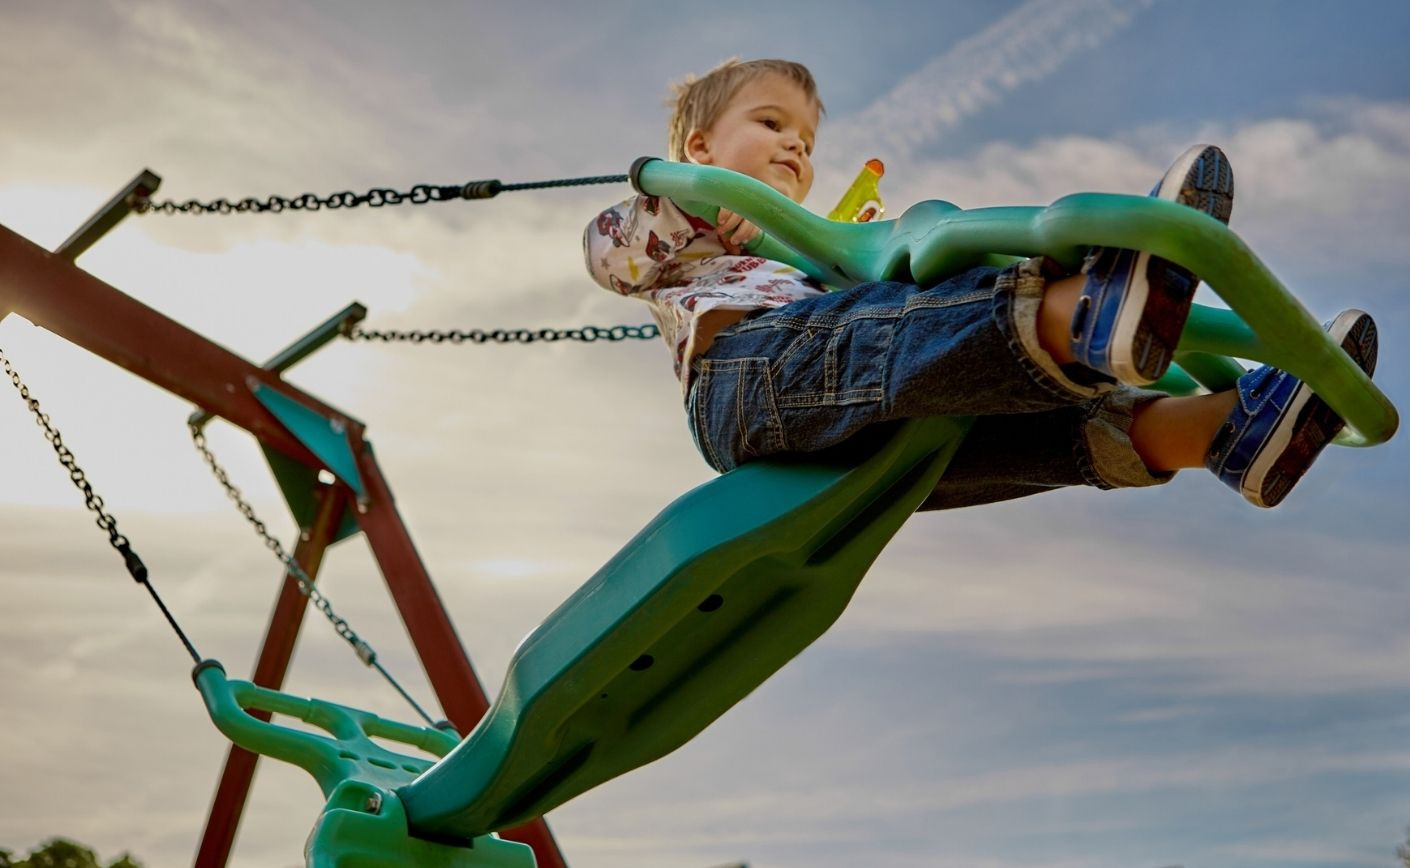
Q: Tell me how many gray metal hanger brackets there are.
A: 2